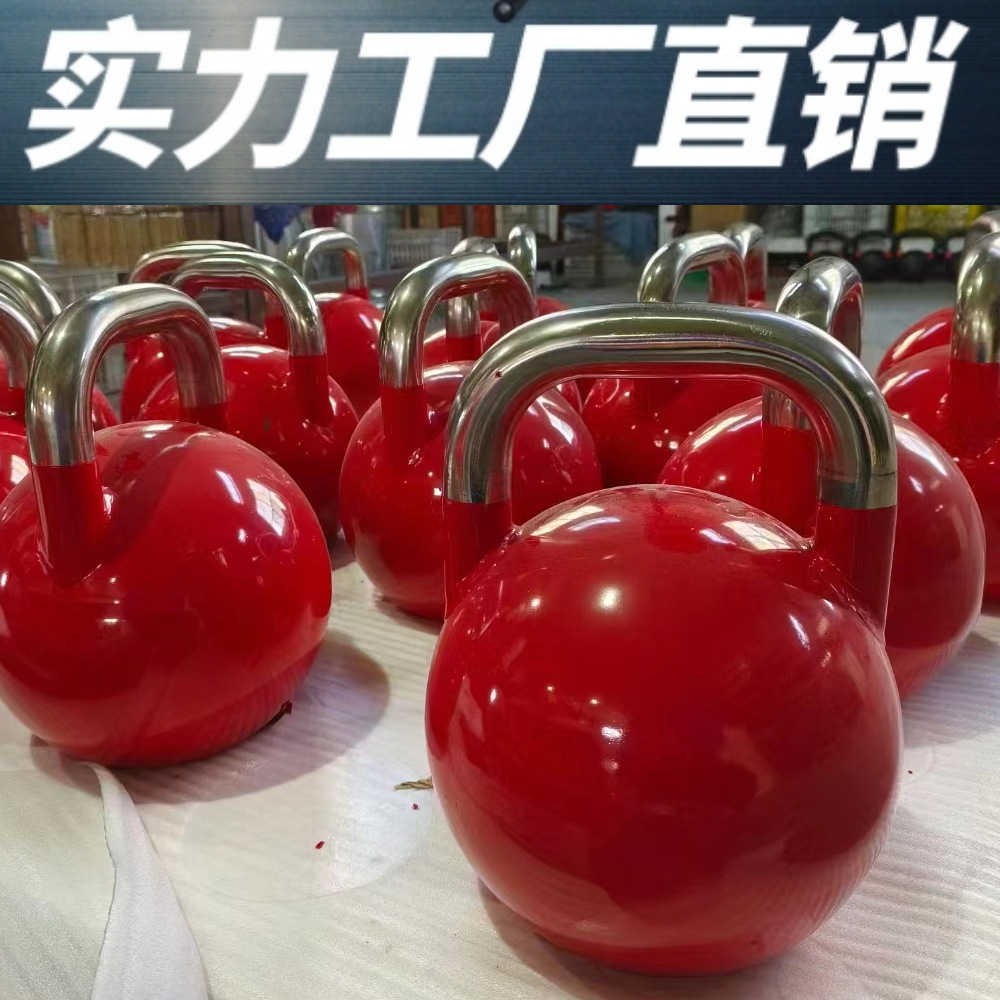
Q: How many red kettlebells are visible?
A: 15